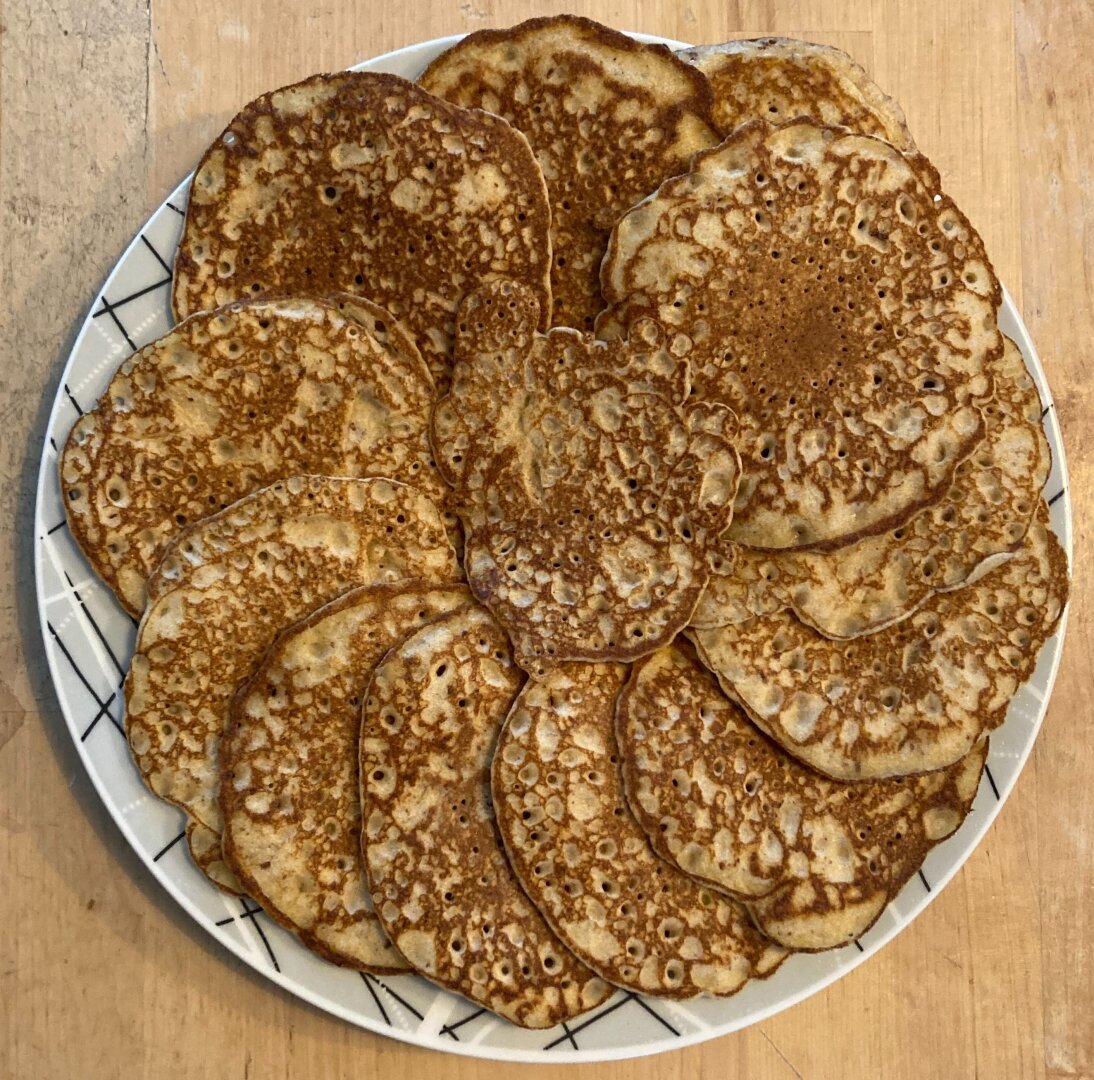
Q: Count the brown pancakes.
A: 13